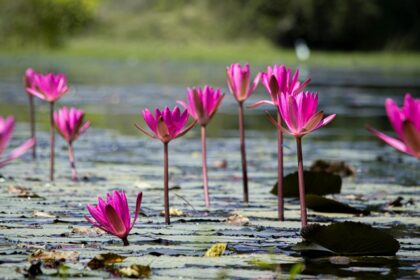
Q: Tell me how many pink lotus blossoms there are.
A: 11